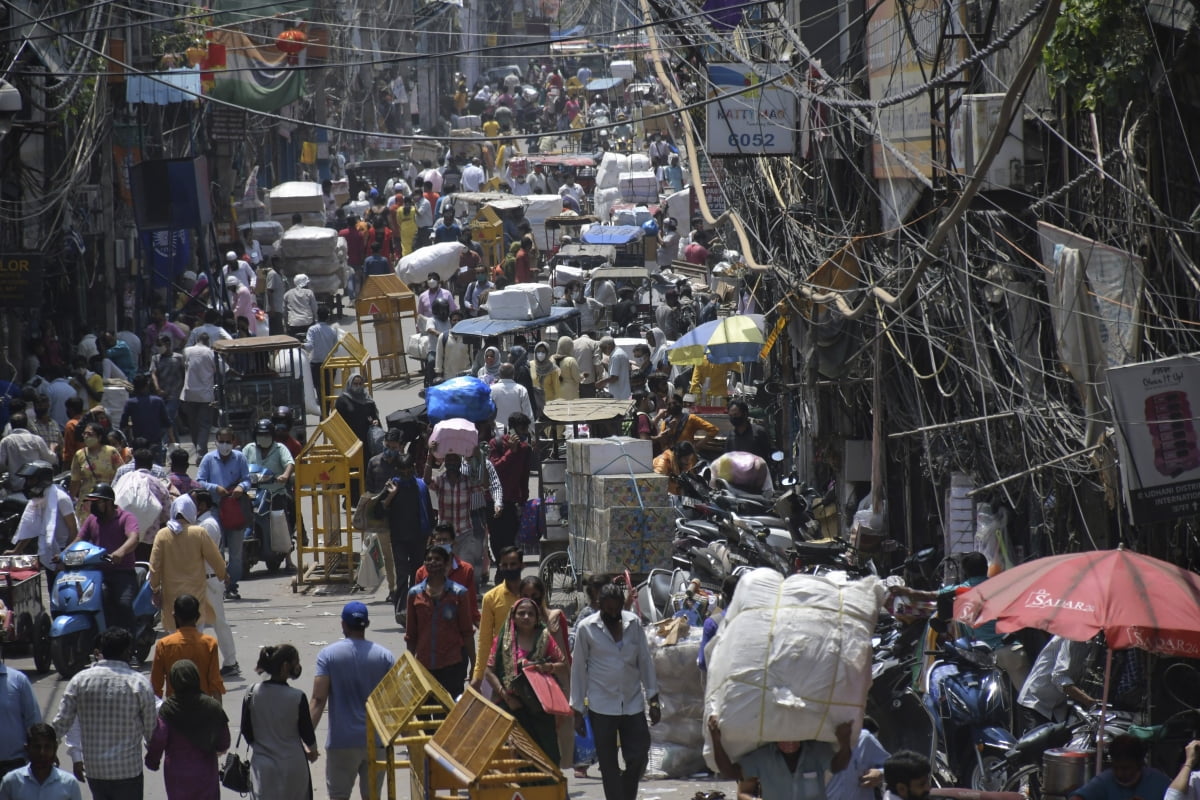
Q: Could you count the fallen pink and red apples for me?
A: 0